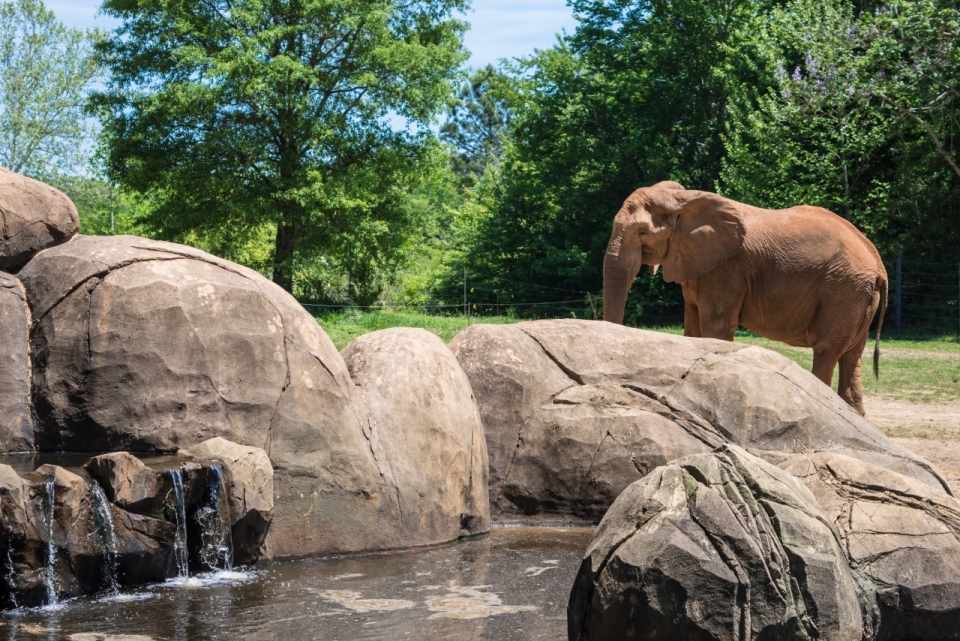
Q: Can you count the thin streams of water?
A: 5